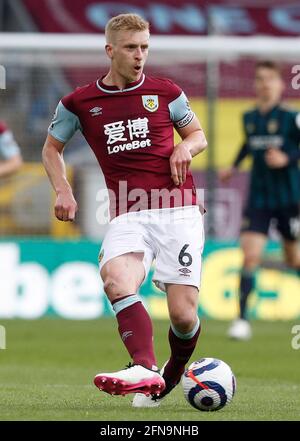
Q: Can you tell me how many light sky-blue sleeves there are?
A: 3